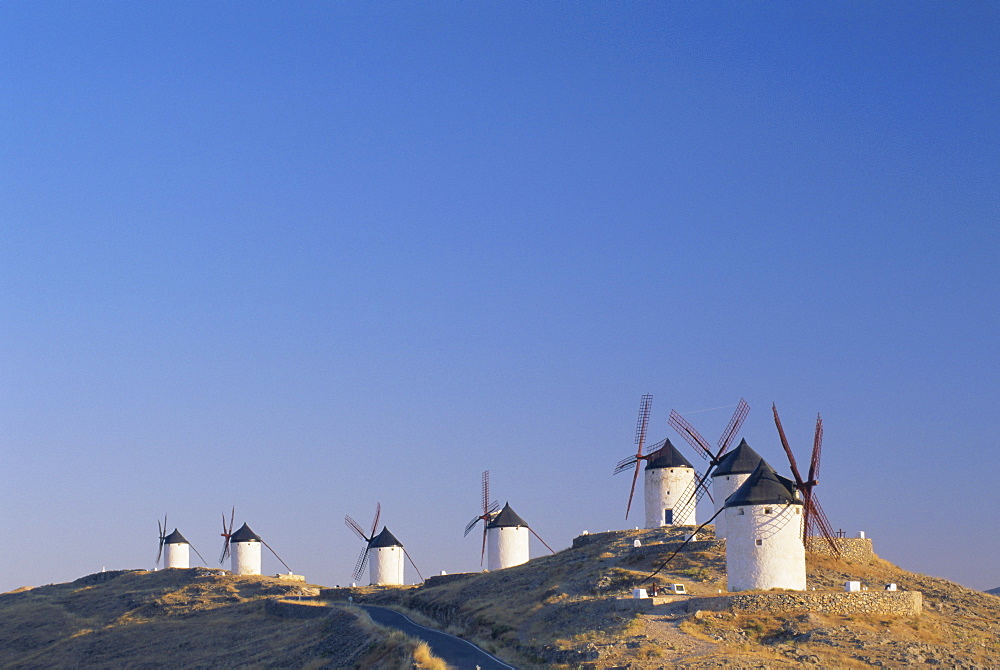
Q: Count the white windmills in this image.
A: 7